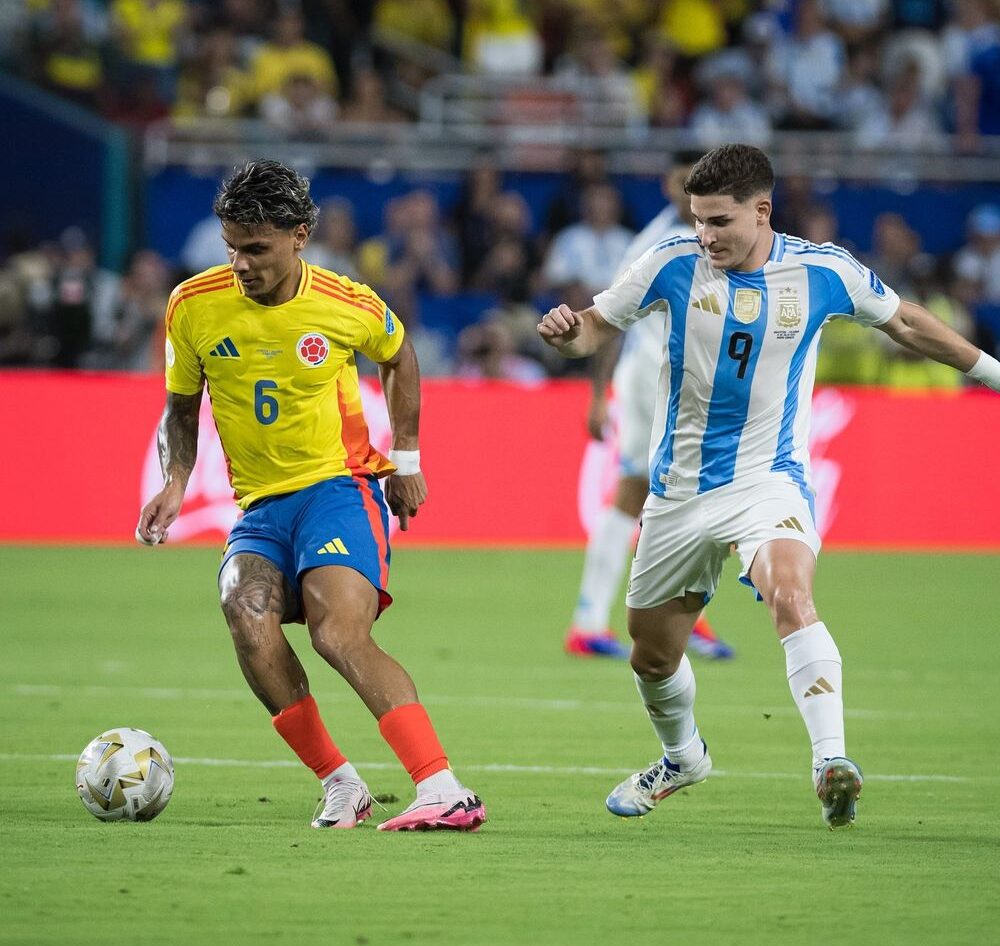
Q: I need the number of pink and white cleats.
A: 2